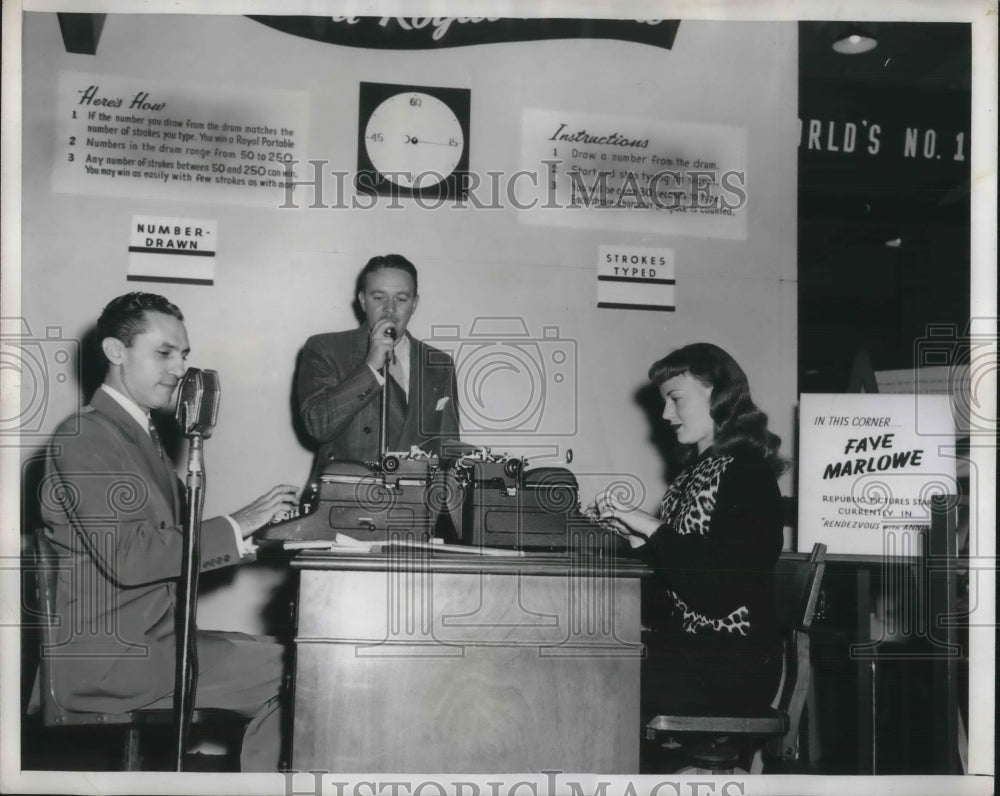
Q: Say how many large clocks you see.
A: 1